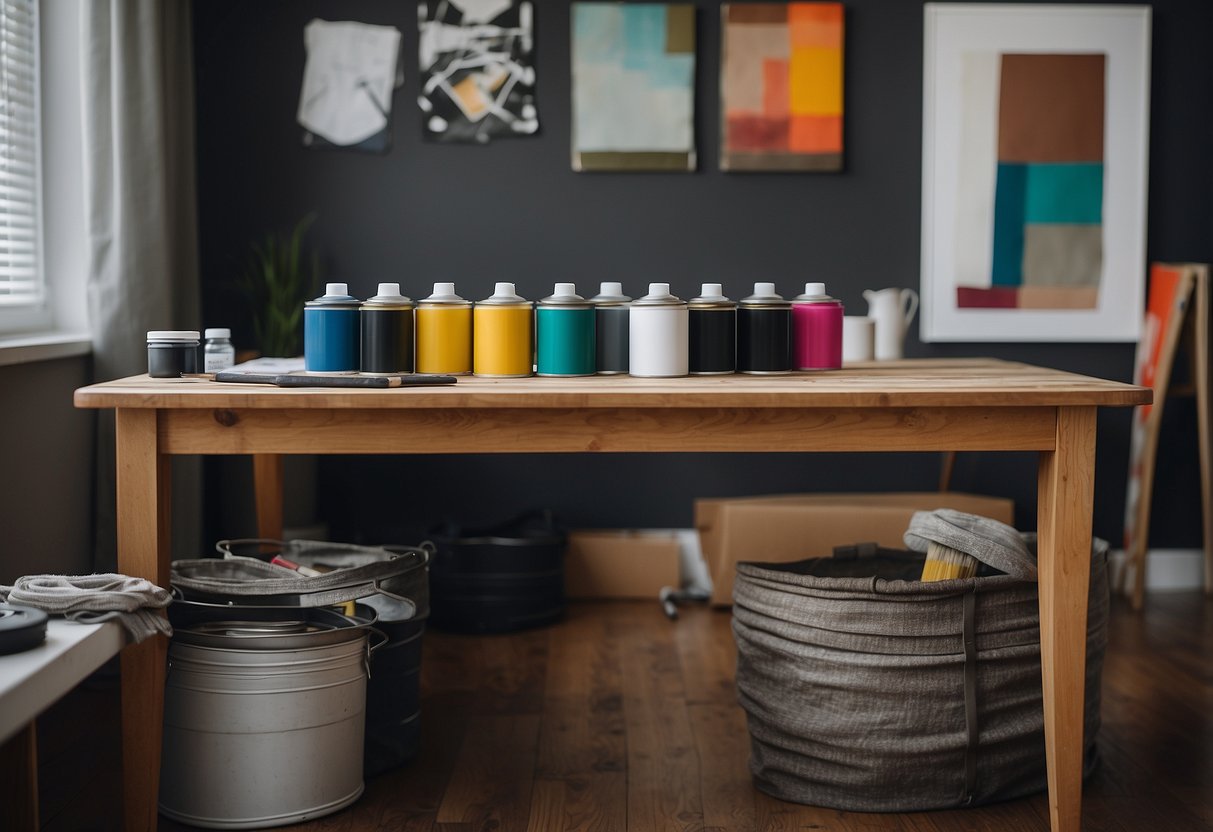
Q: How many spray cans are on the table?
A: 10